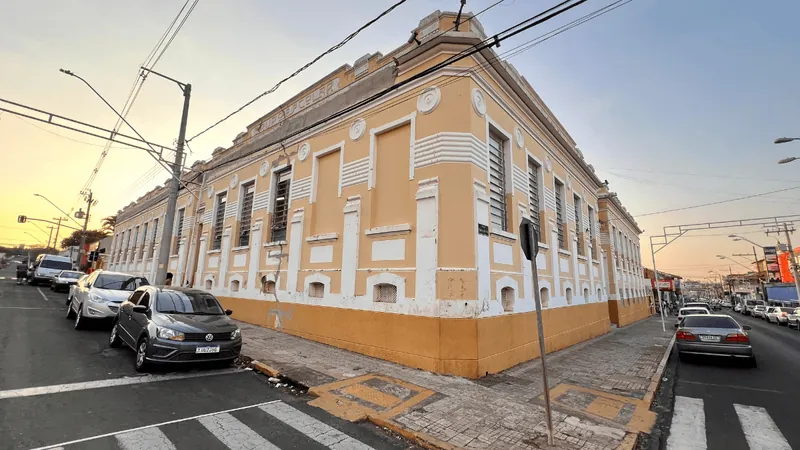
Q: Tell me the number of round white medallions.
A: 13